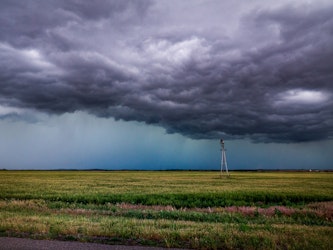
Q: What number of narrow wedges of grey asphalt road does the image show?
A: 1